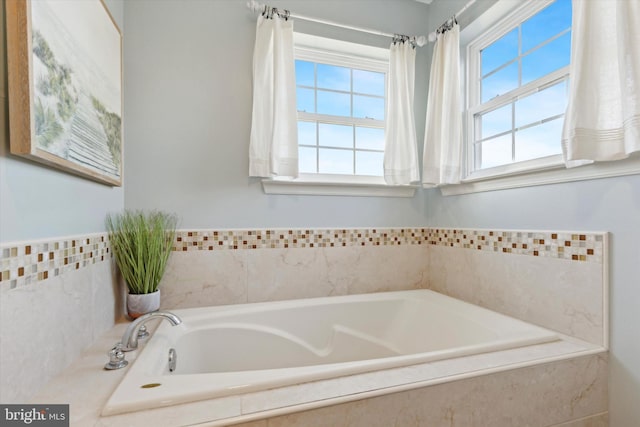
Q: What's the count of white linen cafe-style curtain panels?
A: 4